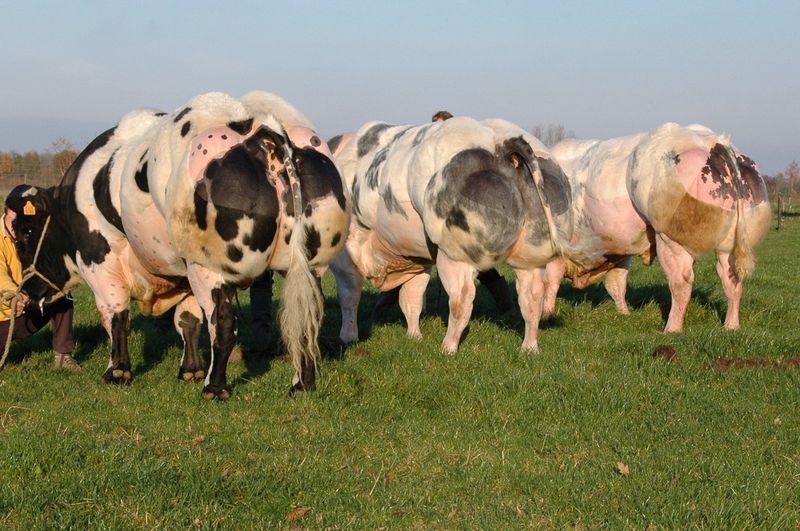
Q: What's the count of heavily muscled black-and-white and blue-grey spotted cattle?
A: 3